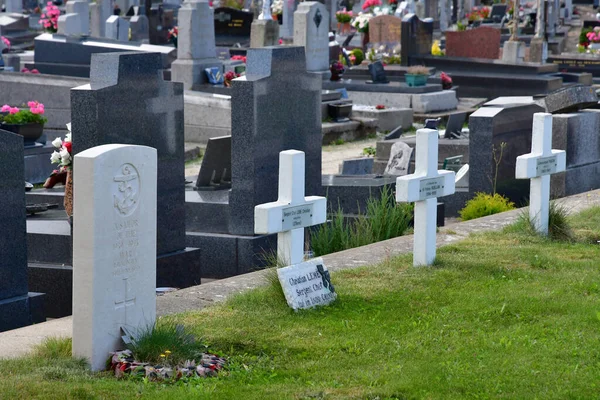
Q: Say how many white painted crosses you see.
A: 3